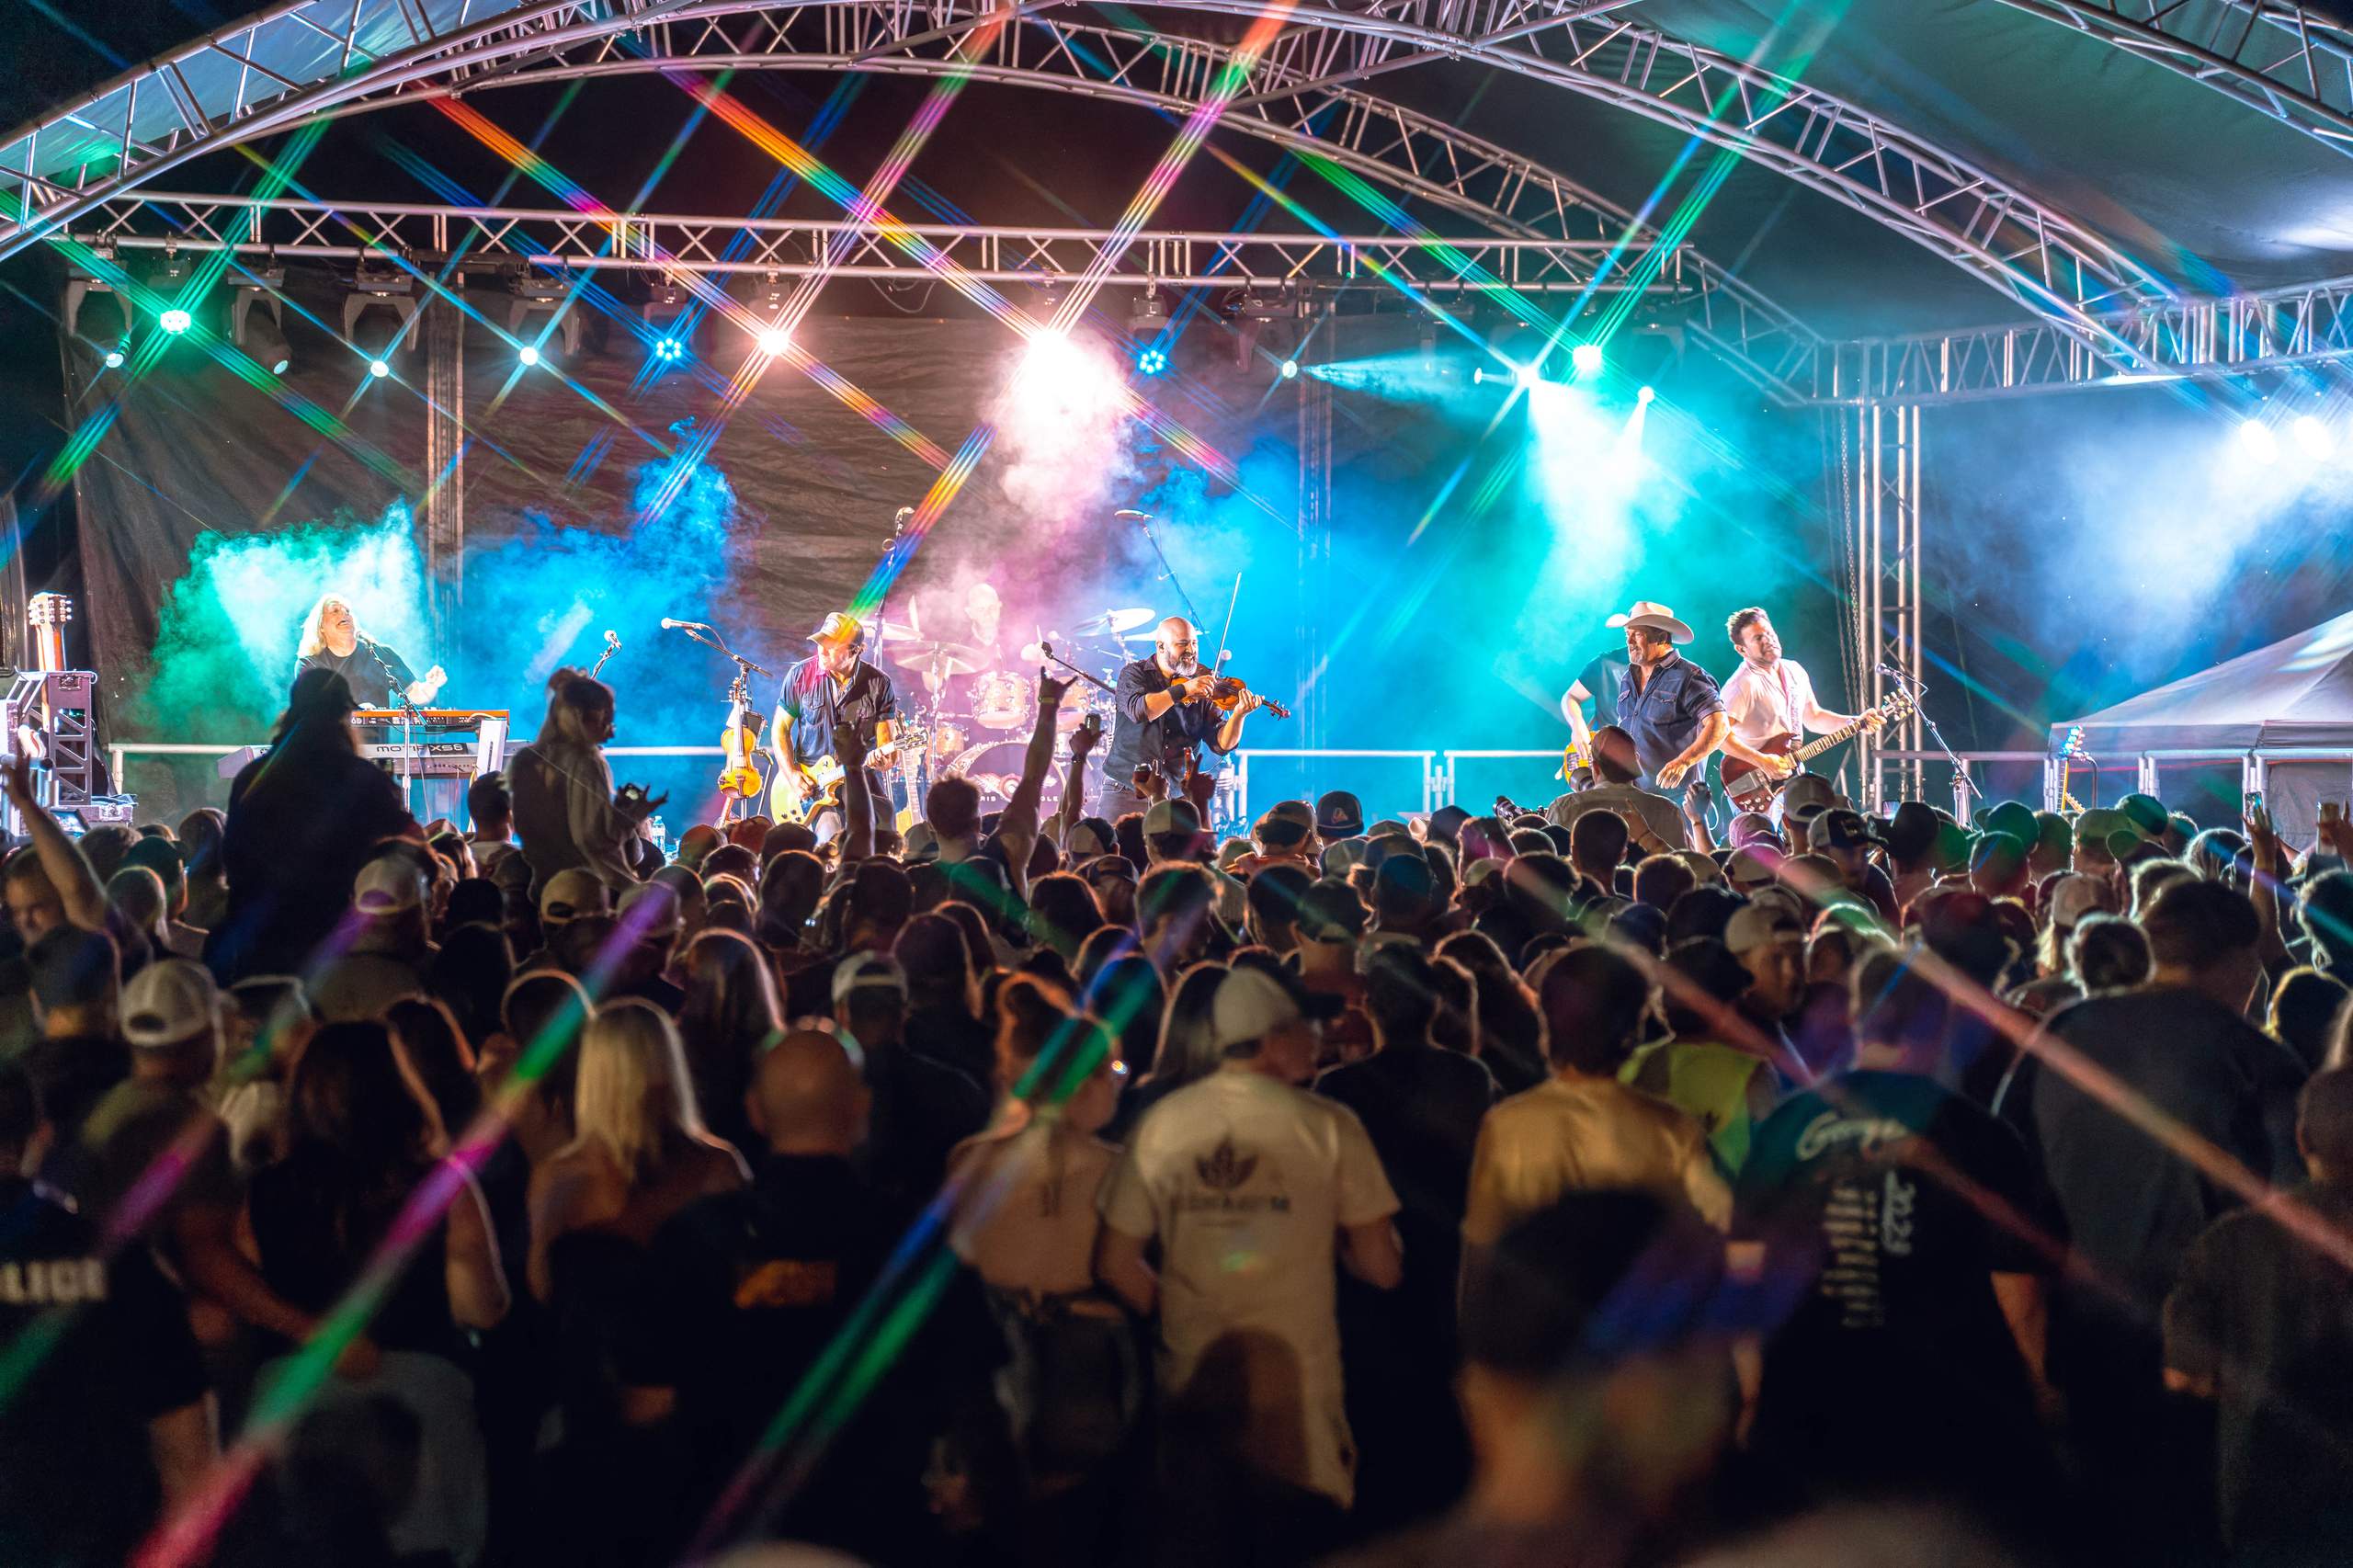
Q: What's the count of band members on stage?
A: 7